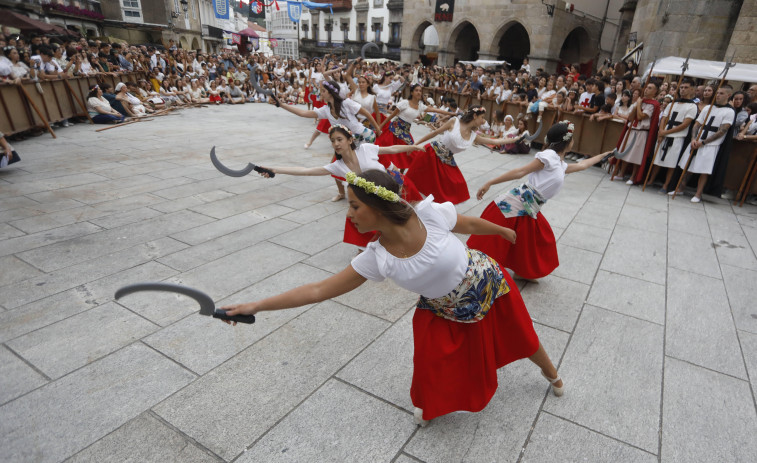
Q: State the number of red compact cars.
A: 0